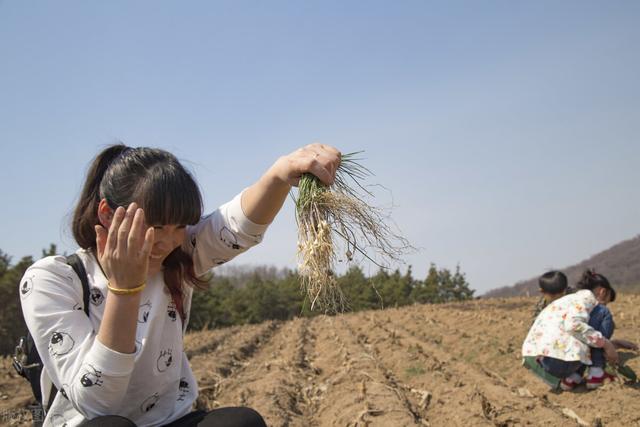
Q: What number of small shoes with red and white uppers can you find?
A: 2